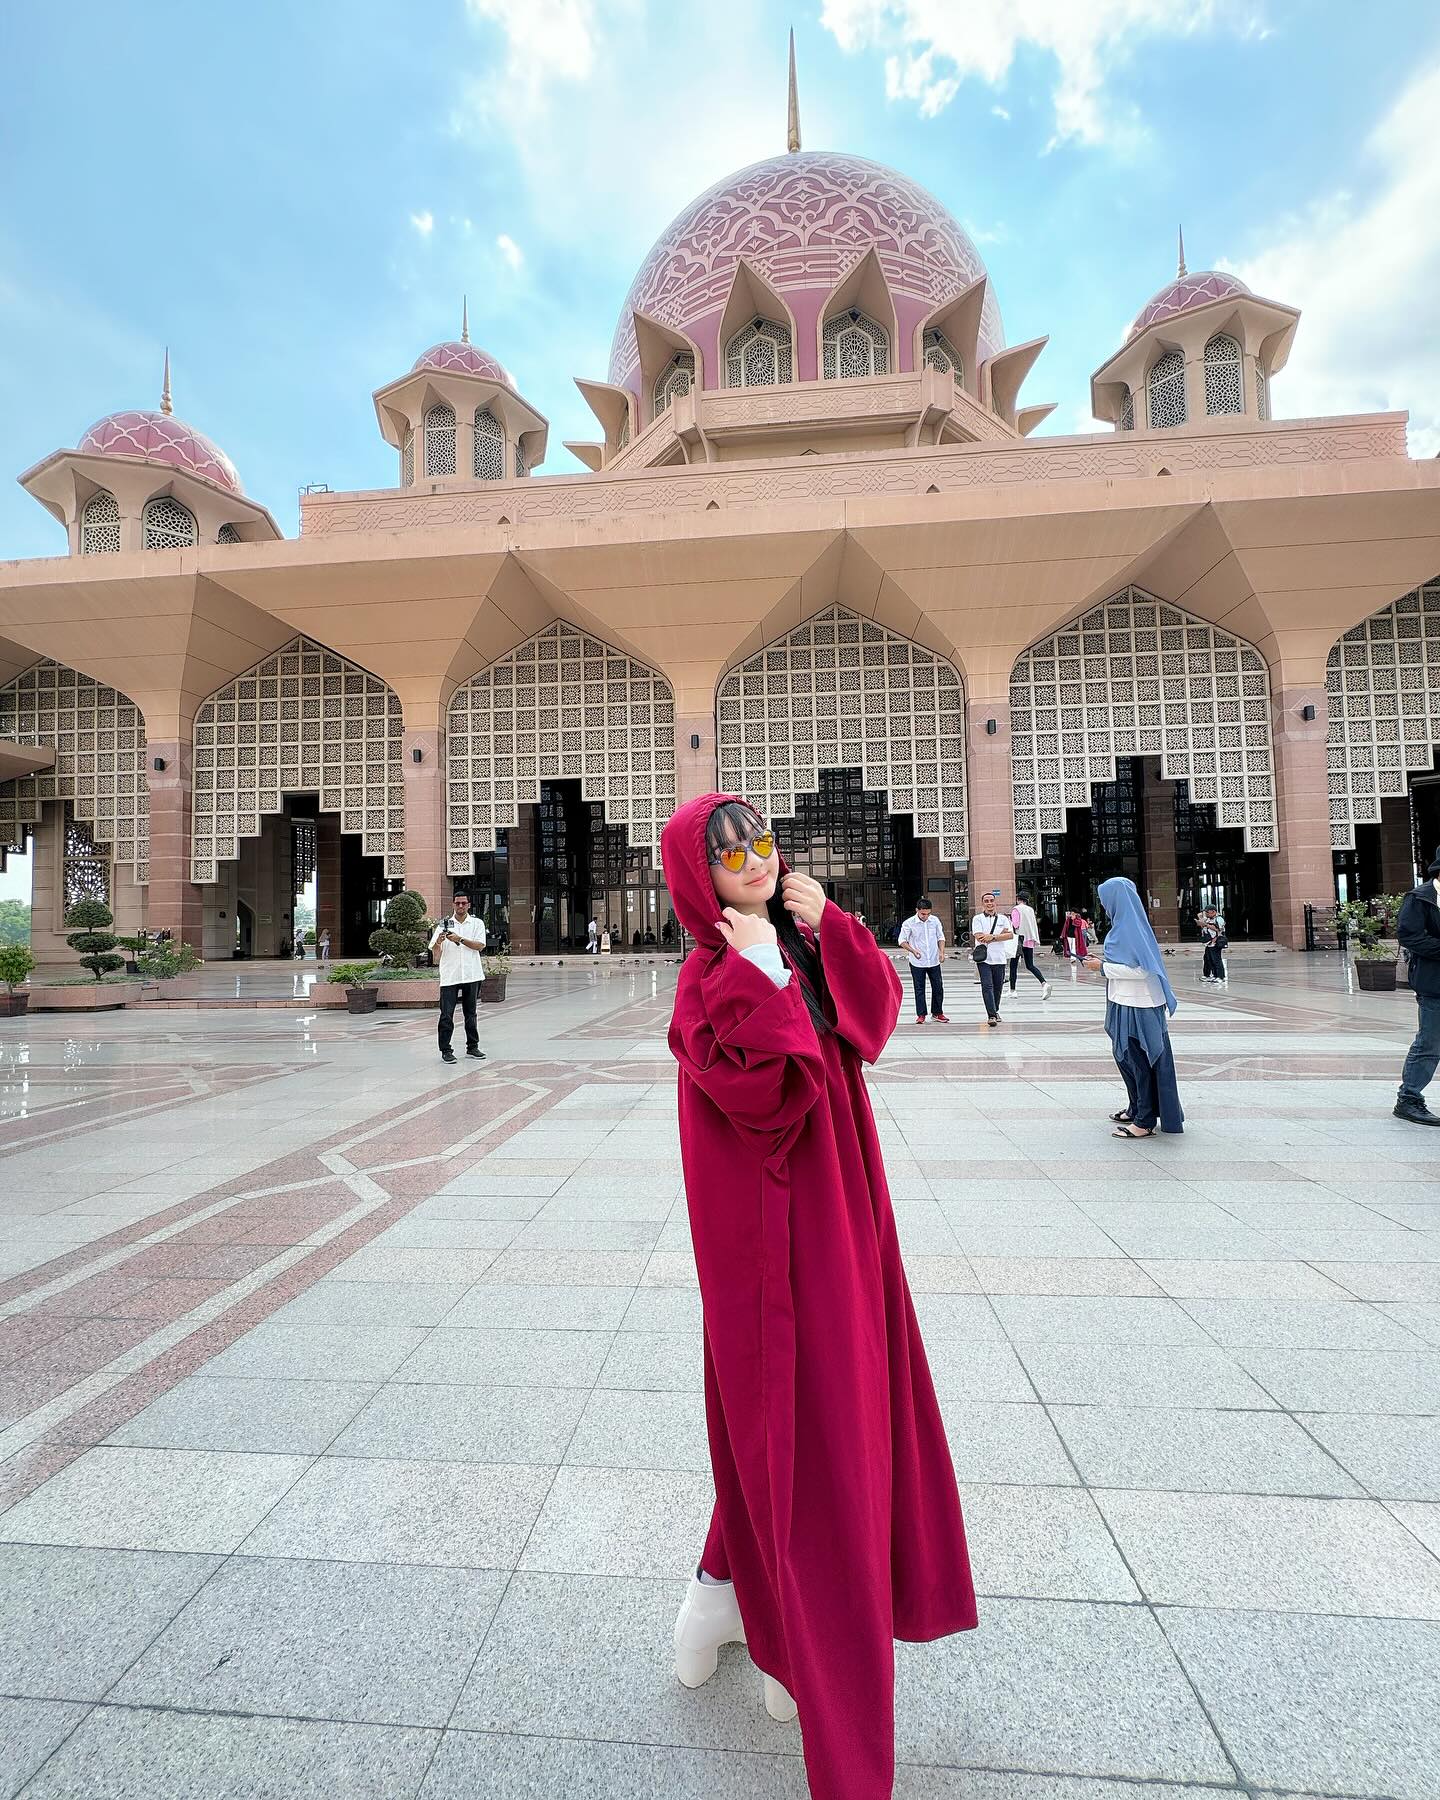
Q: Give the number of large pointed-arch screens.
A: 6